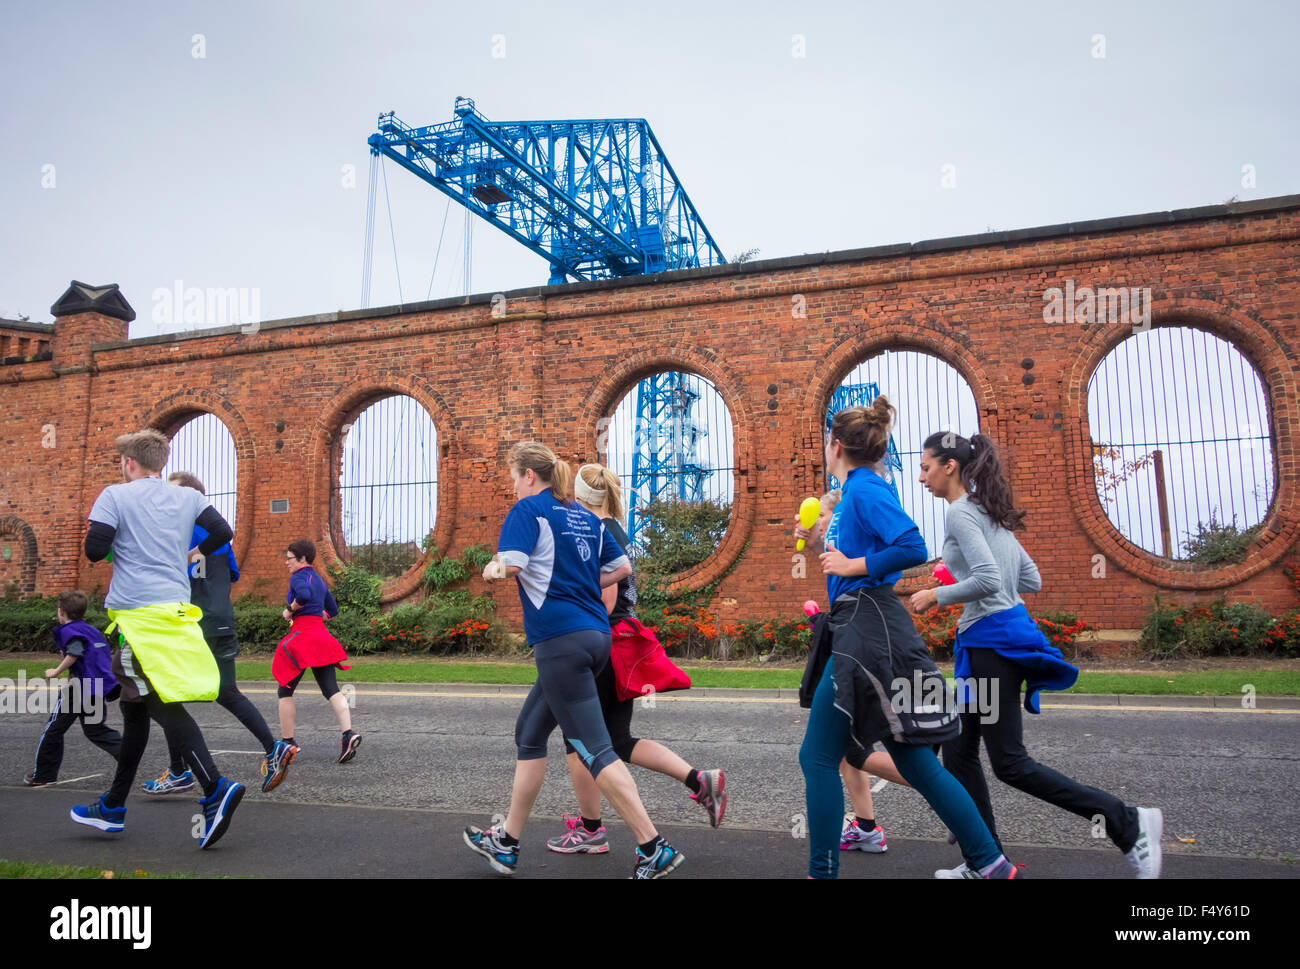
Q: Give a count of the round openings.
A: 5